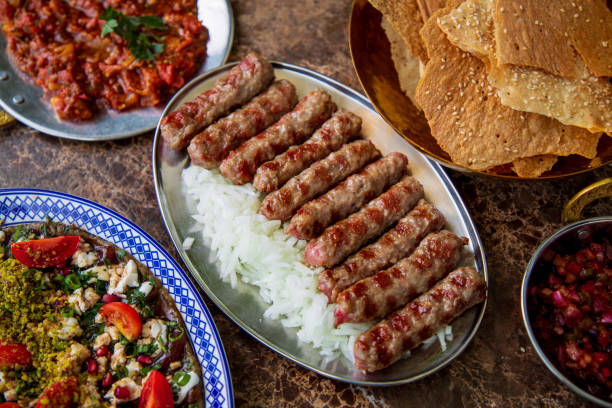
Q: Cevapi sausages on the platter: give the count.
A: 10